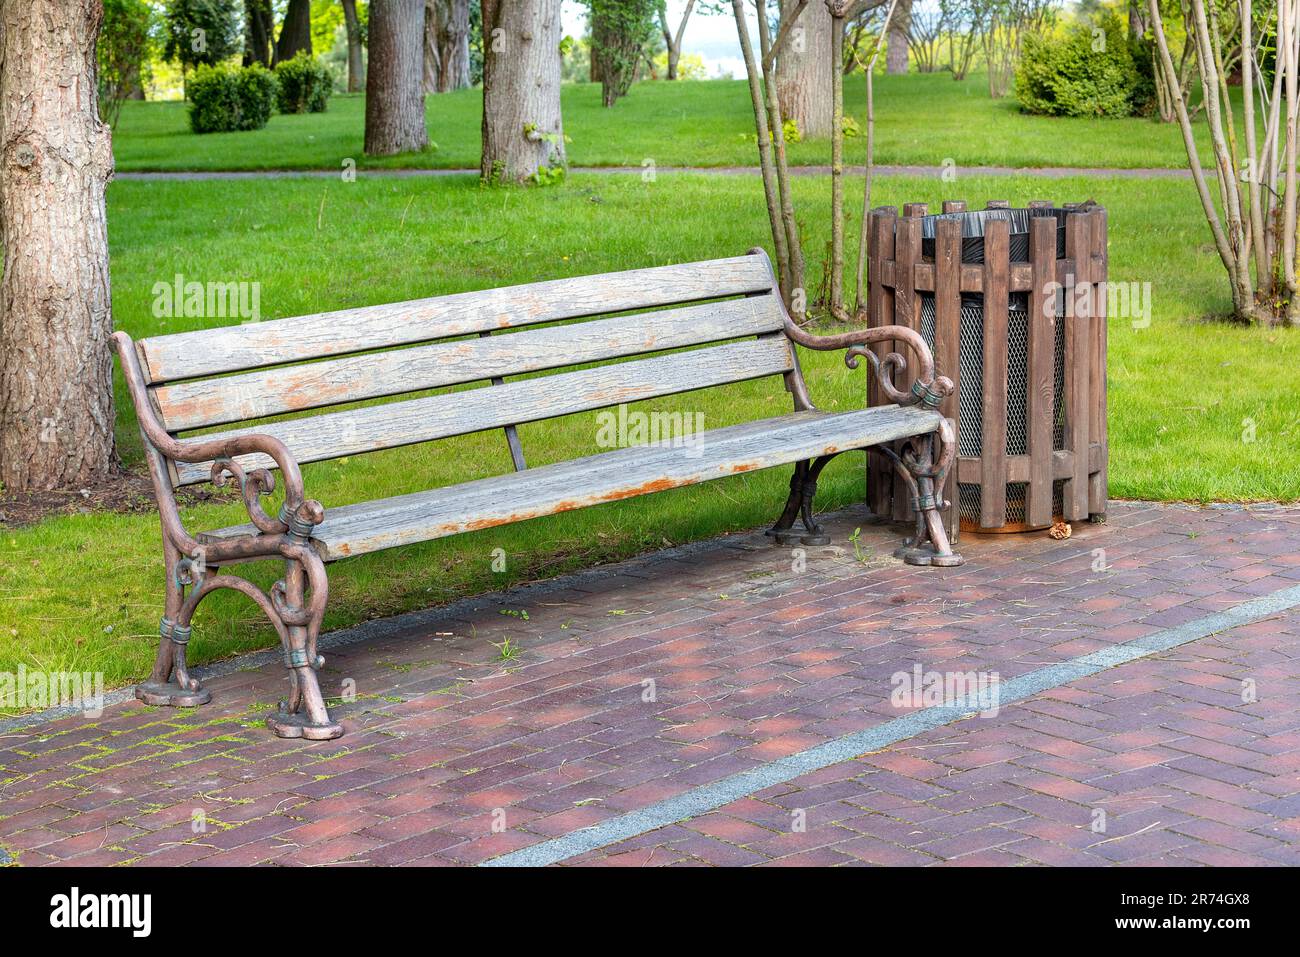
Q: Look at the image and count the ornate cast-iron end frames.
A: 2